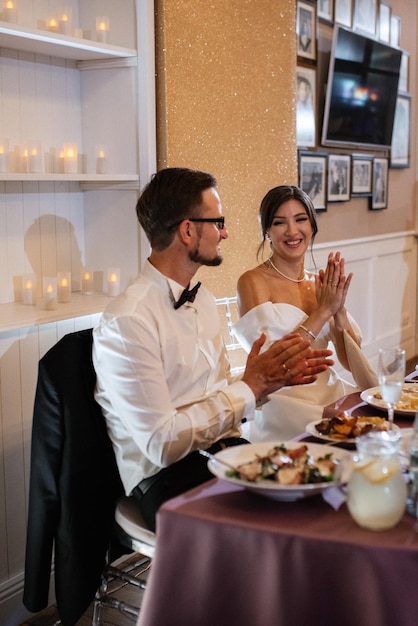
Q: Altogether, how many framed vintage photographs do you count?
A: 13